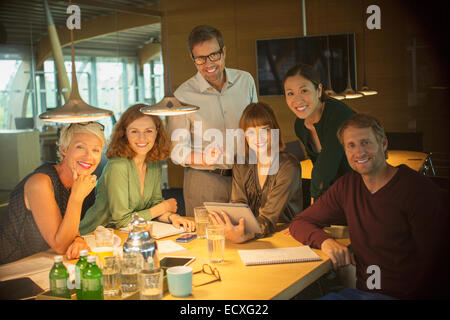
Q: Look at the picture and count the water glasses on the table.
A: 5